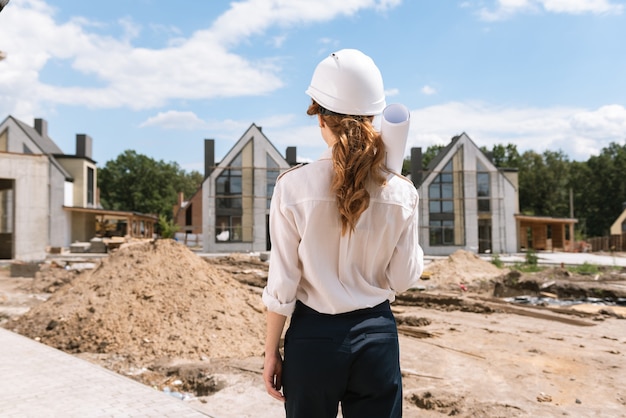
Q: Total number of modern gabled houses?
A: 3